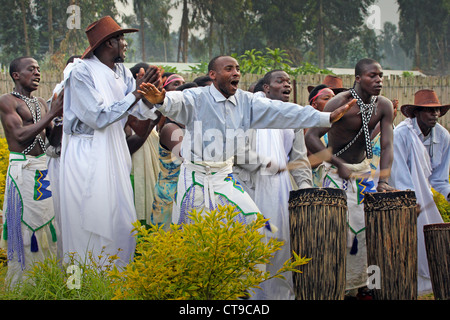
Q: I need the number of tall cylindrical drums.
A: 3